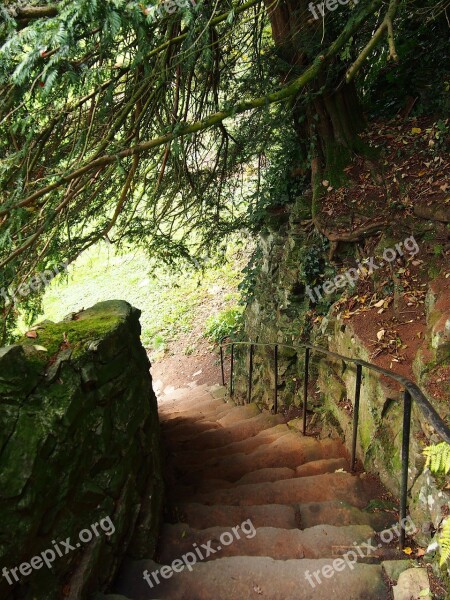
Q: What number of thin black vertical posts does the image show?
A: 7